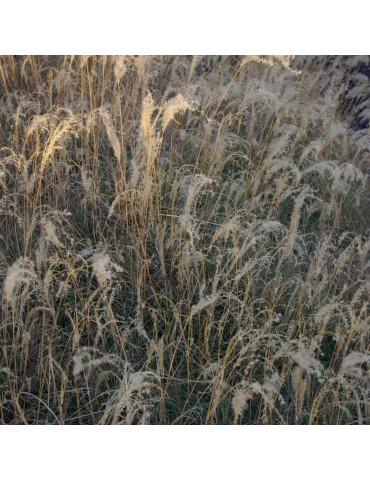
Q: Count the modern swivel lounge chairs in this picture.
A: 0